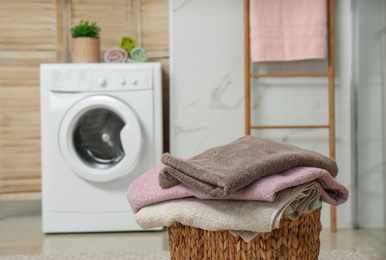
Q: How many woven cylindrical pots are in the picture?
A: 1